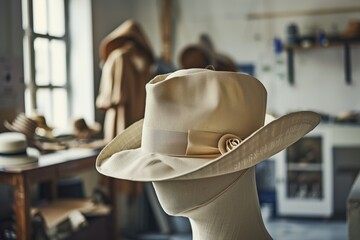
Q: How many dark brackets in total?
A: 2